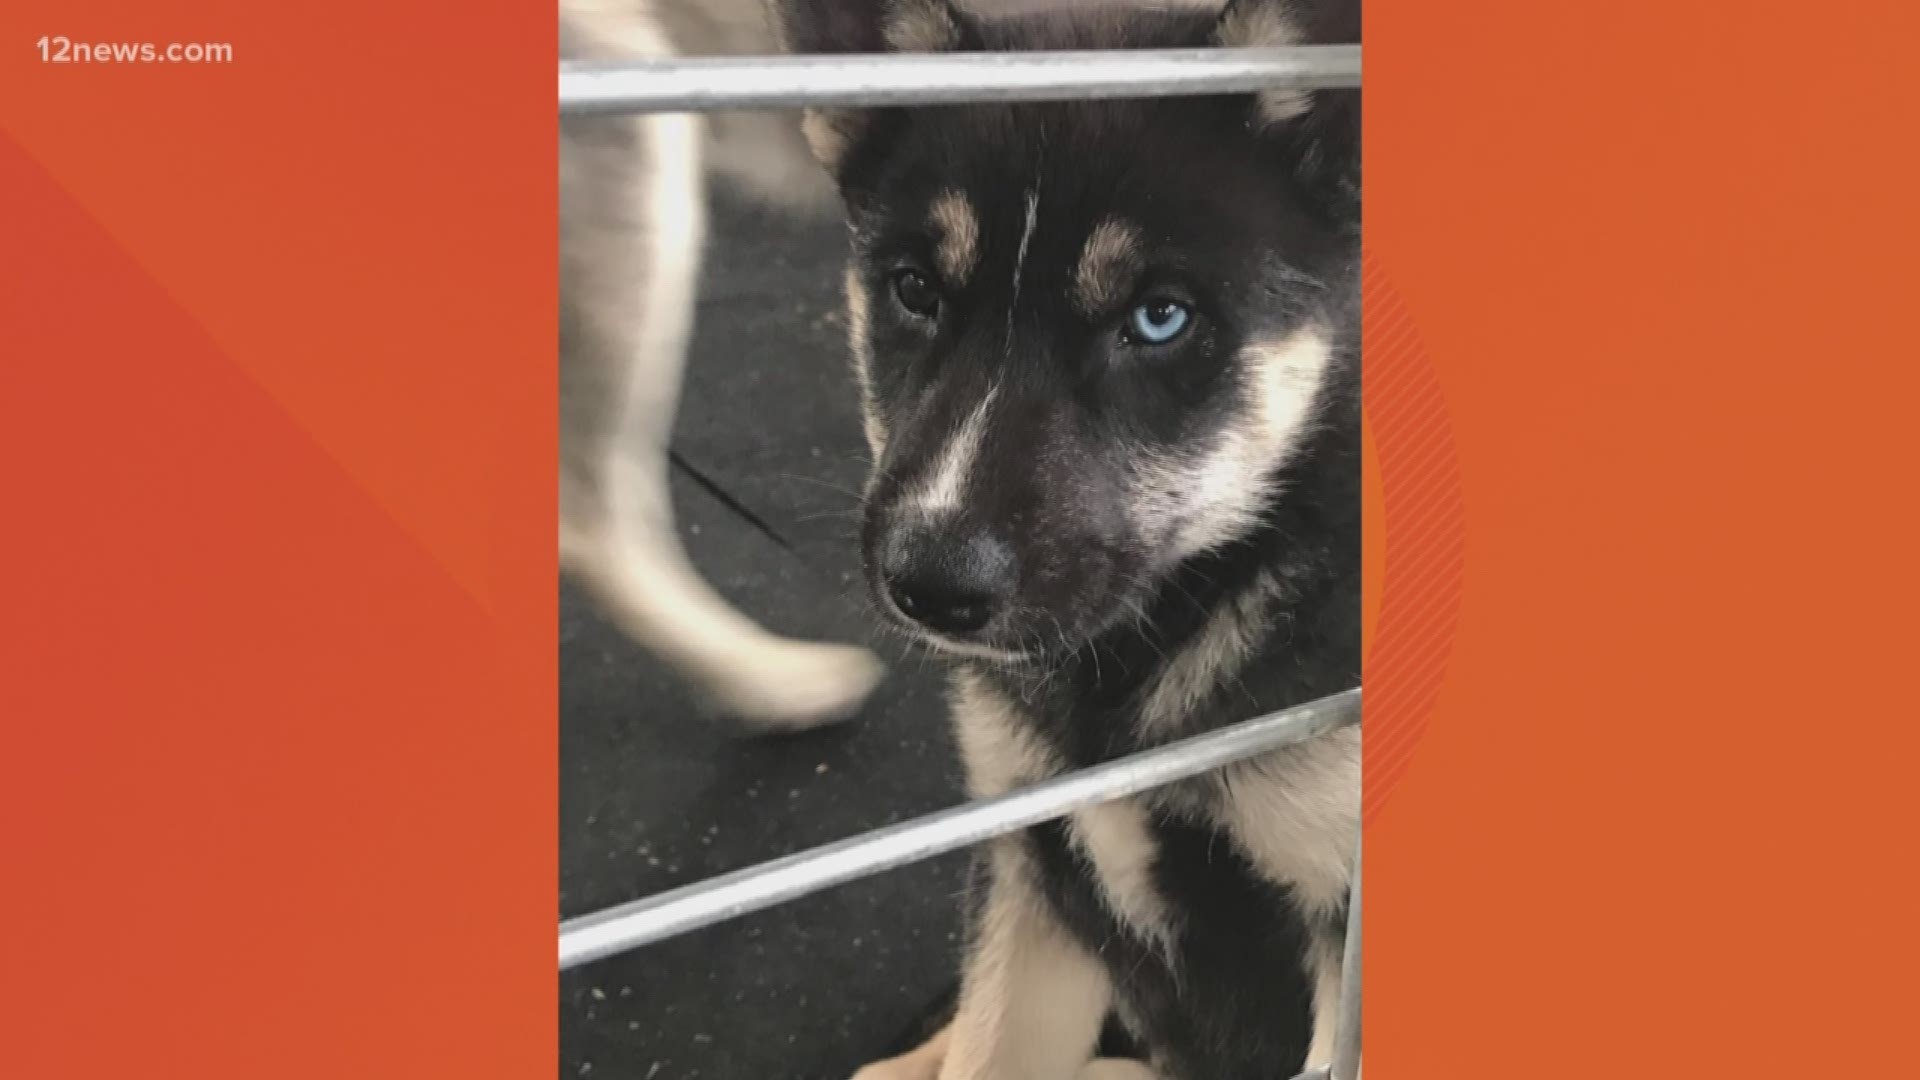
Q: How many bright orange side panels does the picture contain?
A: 2